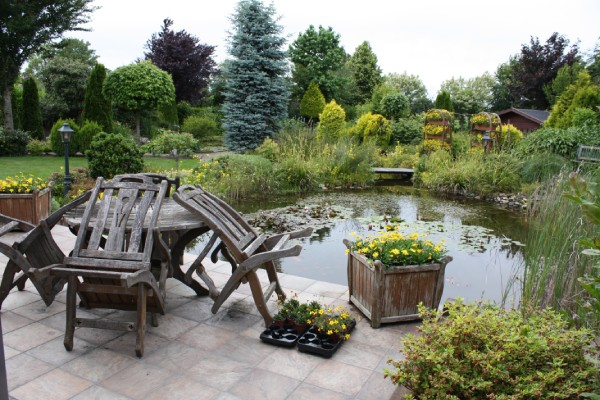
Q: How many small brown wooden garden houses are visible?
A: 1